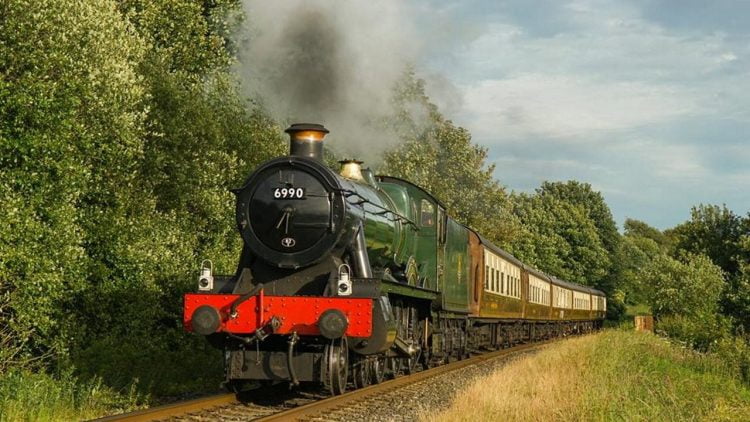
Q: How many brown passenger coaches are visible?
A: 5